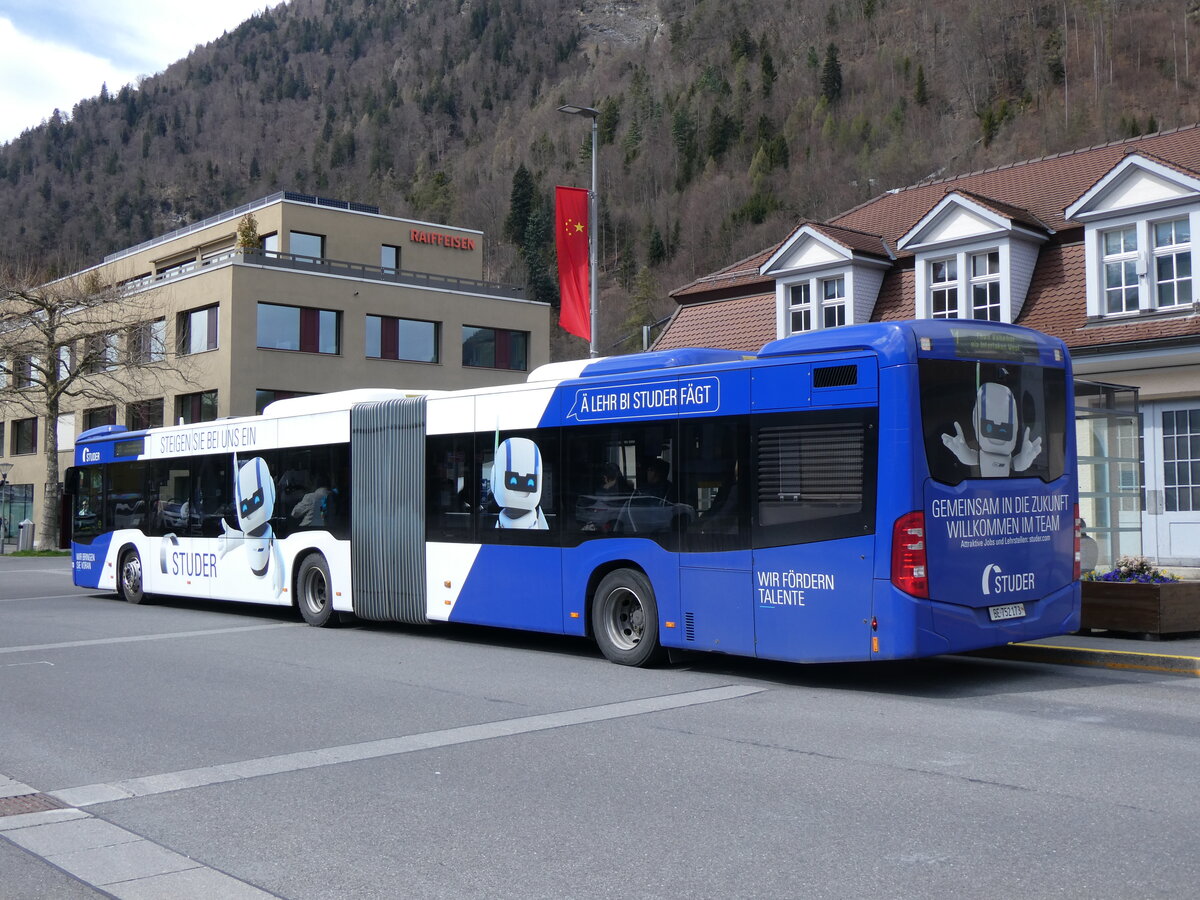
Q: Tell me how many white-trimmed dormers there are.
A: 3